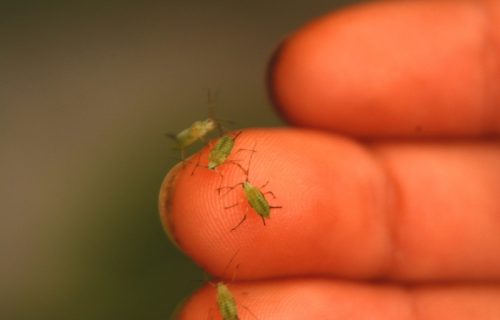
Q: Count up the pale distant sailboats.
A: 0